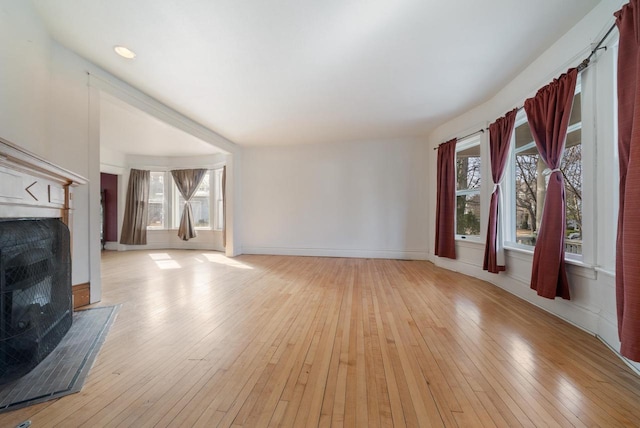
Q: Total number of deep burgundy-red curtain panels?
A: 4